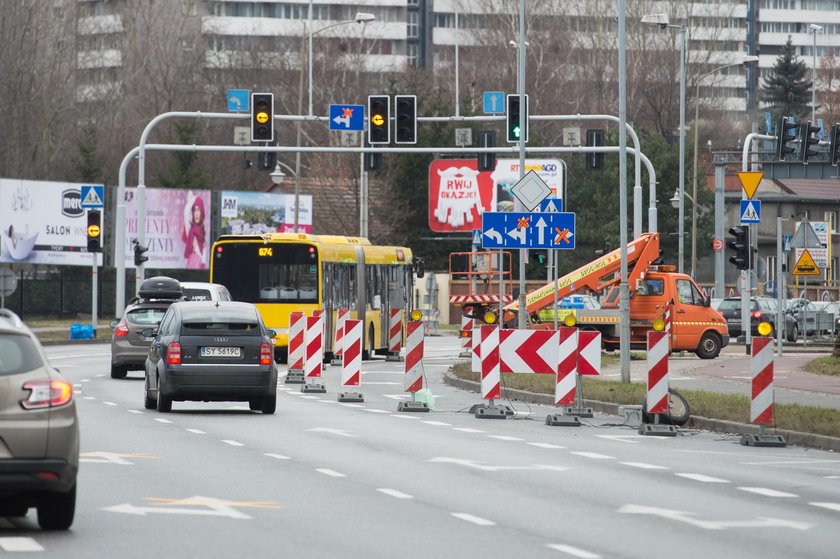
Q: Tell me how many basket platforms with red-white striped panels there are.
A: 1